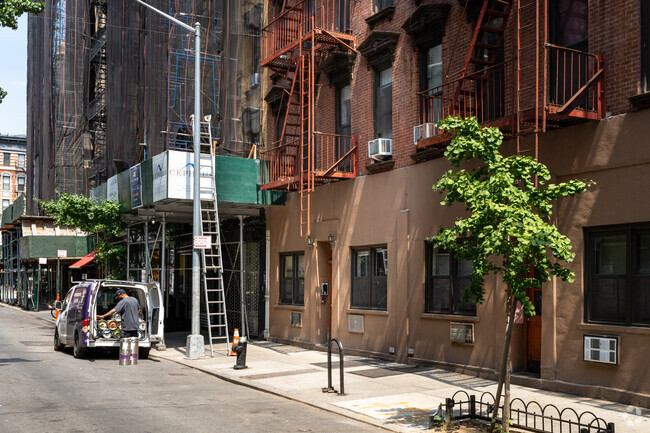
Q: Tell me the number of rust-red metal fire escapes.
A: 2